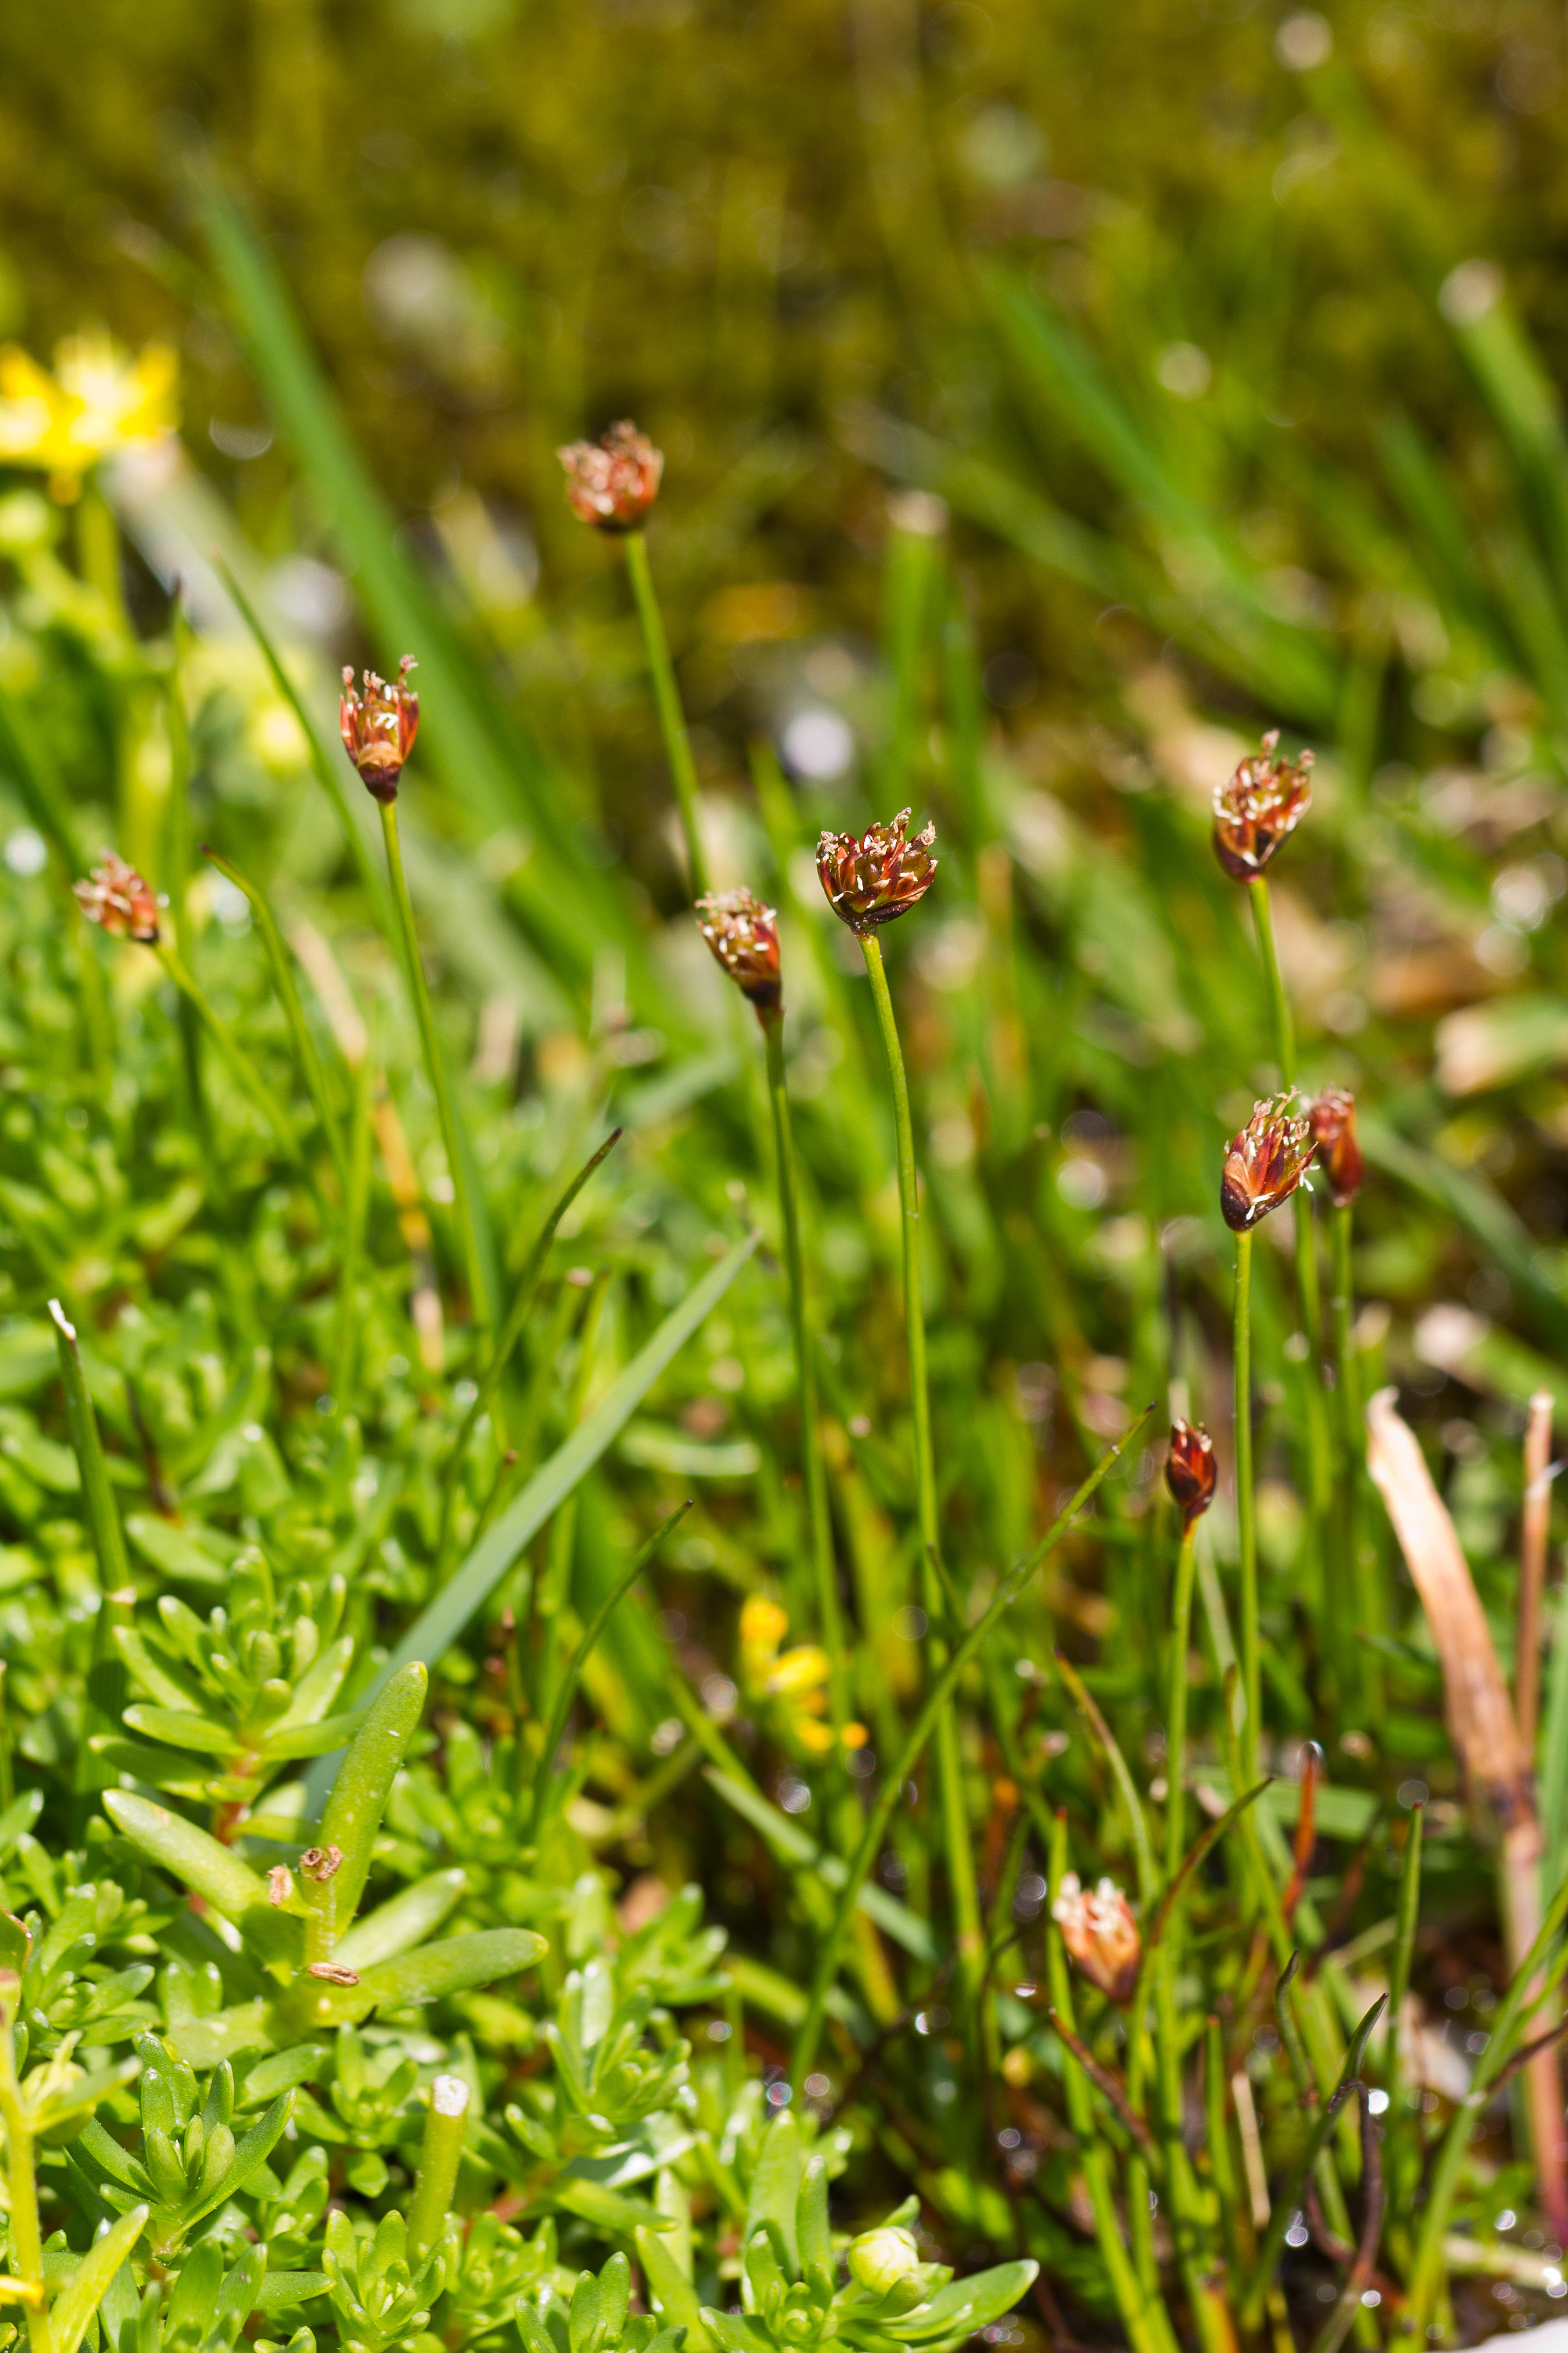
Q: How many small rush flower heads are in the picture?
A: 10